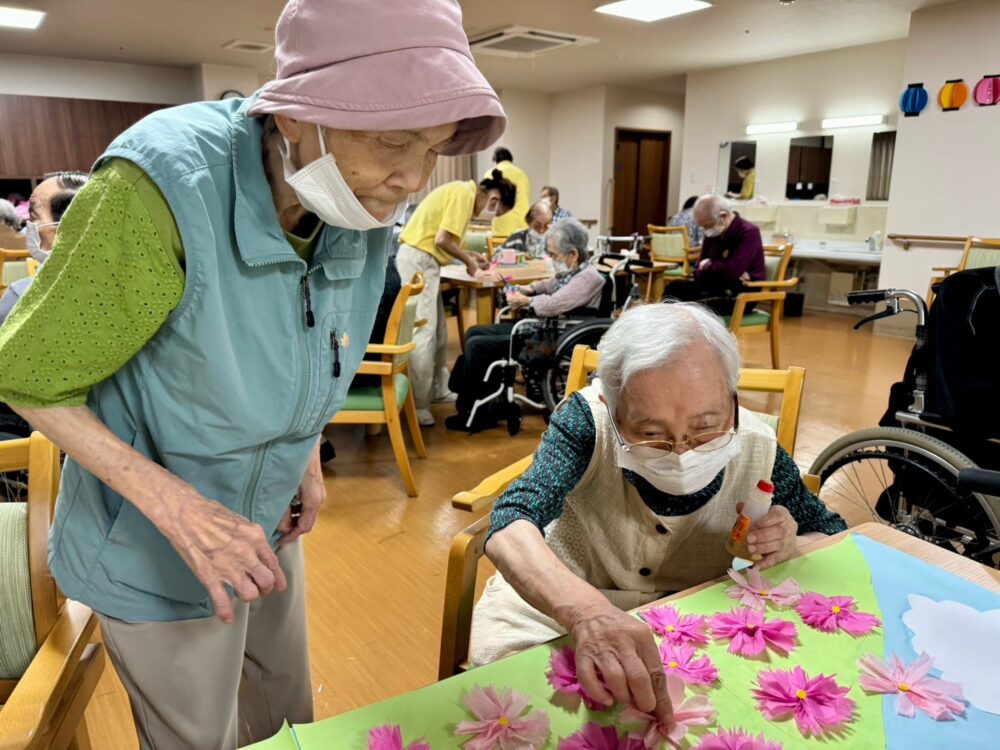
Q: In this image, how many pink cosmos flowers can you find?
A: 13